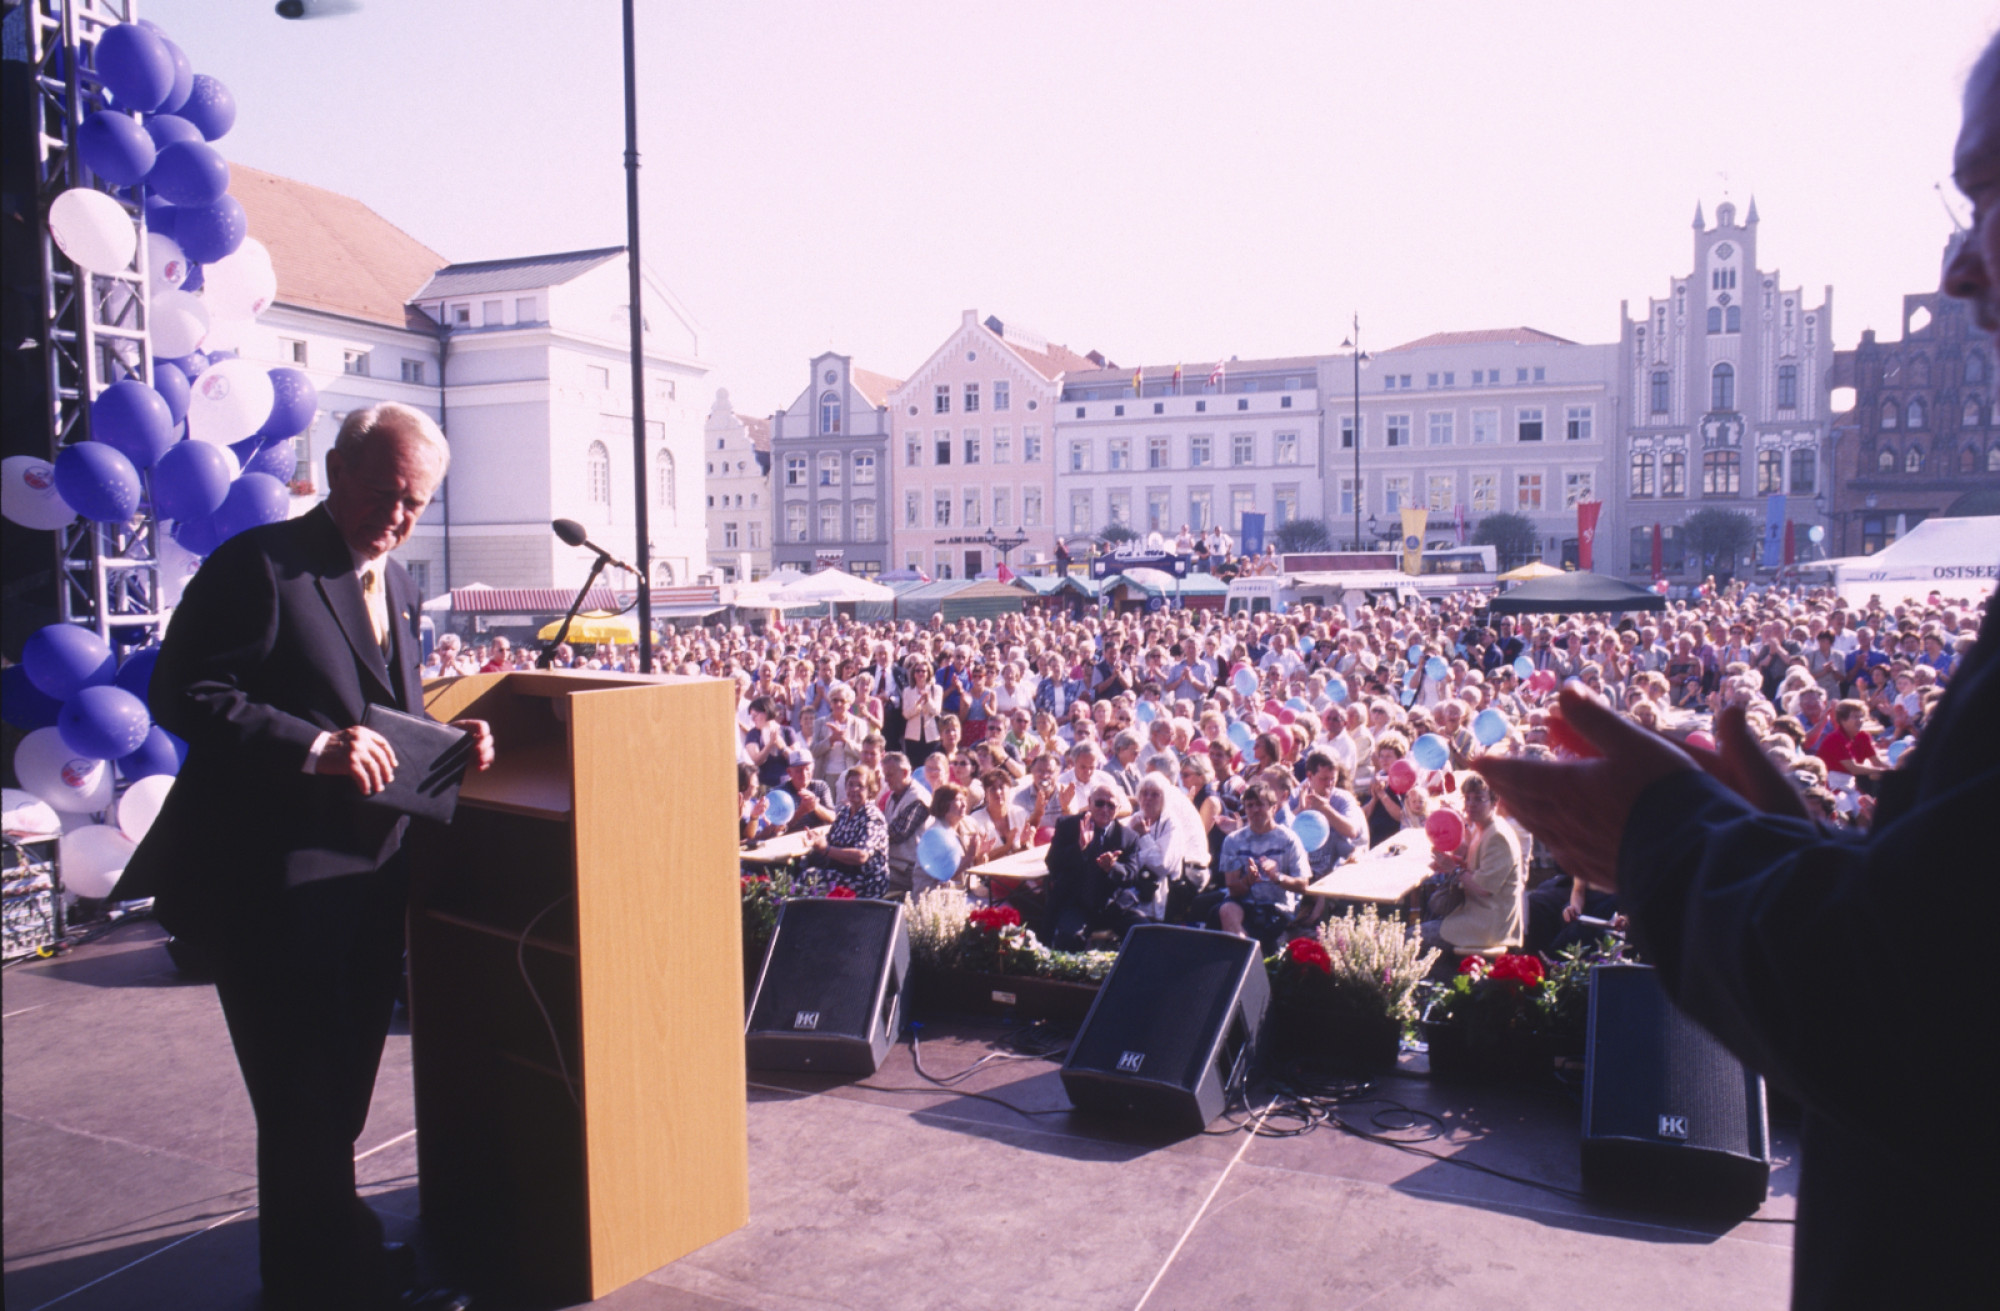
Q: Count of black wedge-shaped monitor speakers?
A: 3